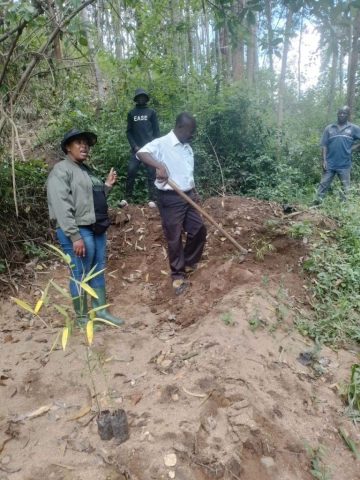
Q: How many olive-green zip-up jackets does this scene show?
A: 1